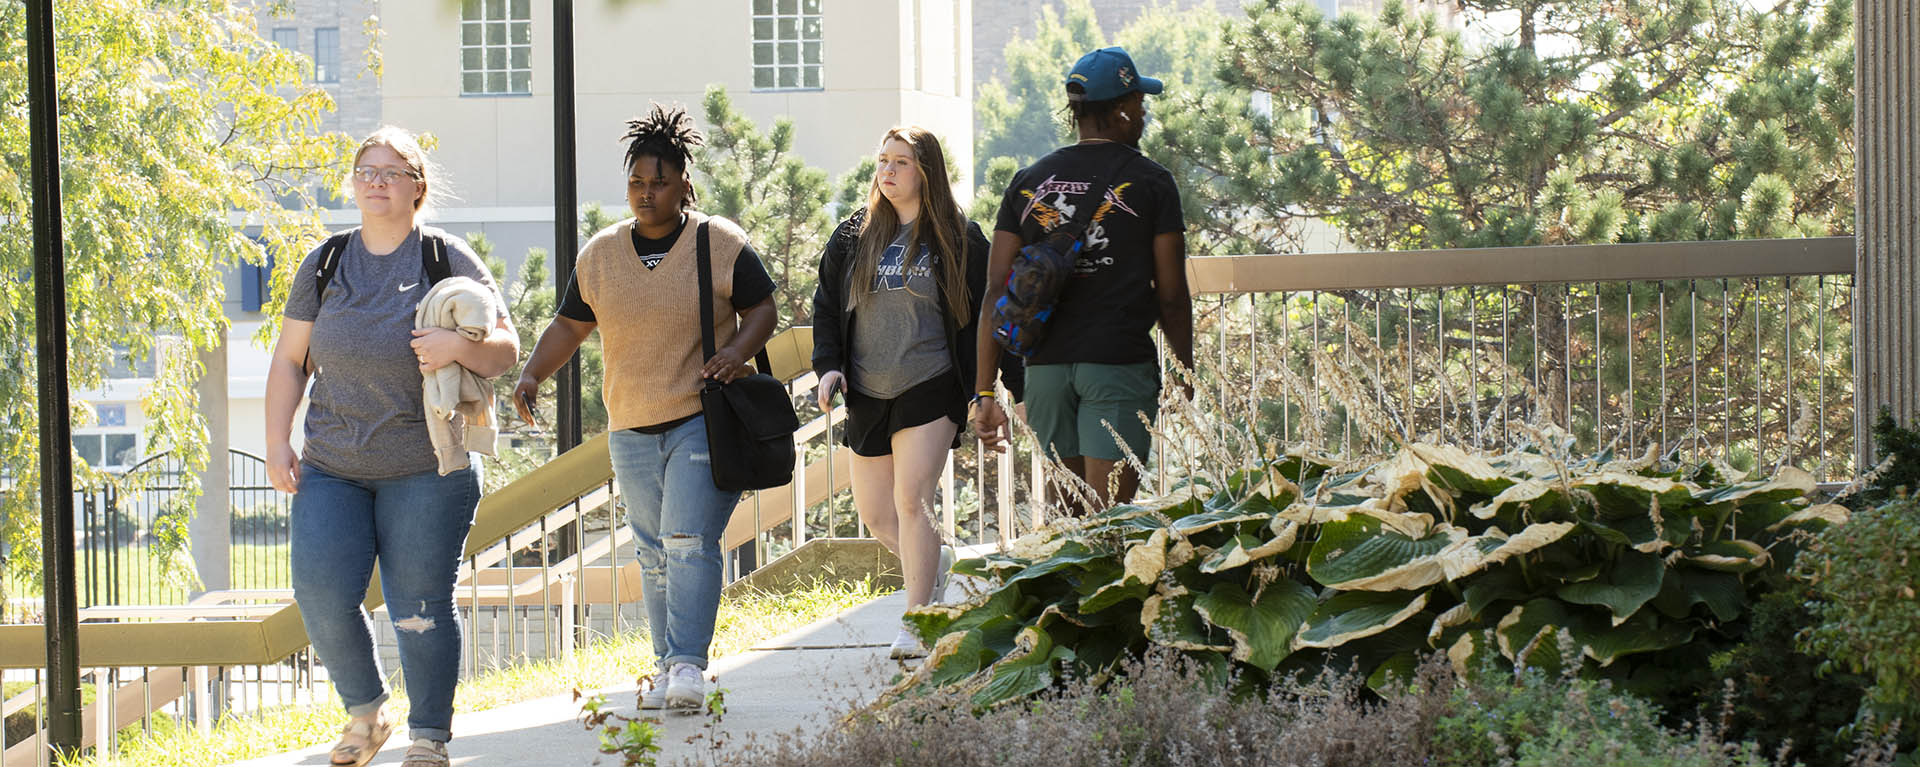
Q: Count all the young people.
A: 4